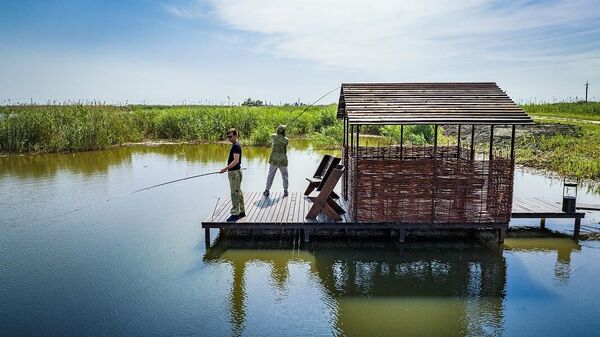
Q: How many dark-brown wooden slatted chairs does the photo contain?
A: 2